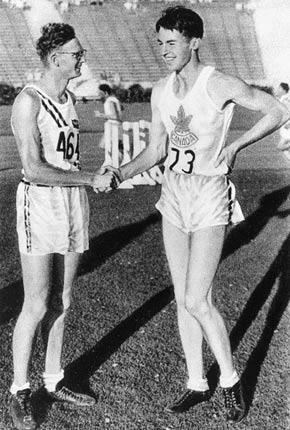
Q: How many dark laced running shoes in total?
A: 4